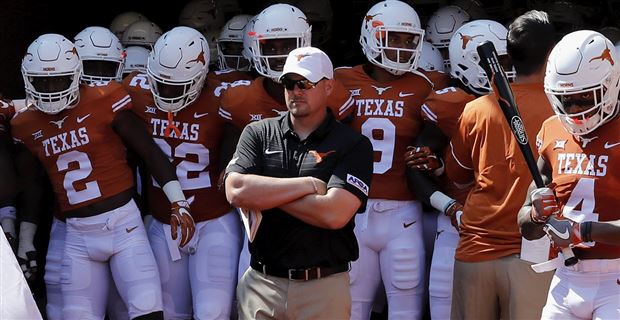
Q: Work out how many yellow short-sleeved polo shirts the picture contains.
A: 0